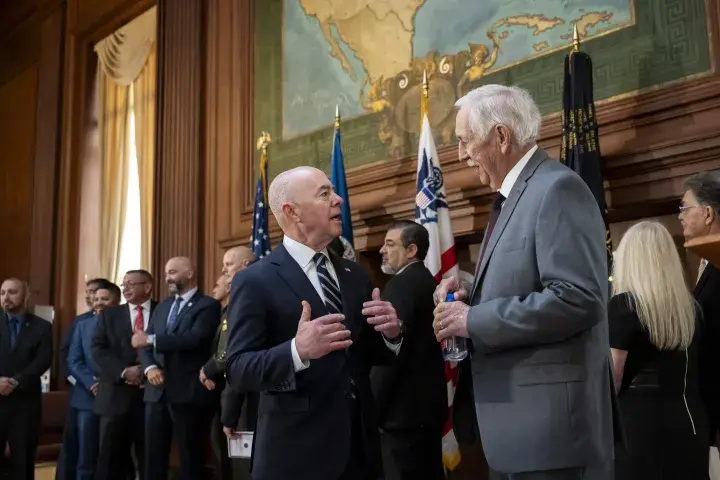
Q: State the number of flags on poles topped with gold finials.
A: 4